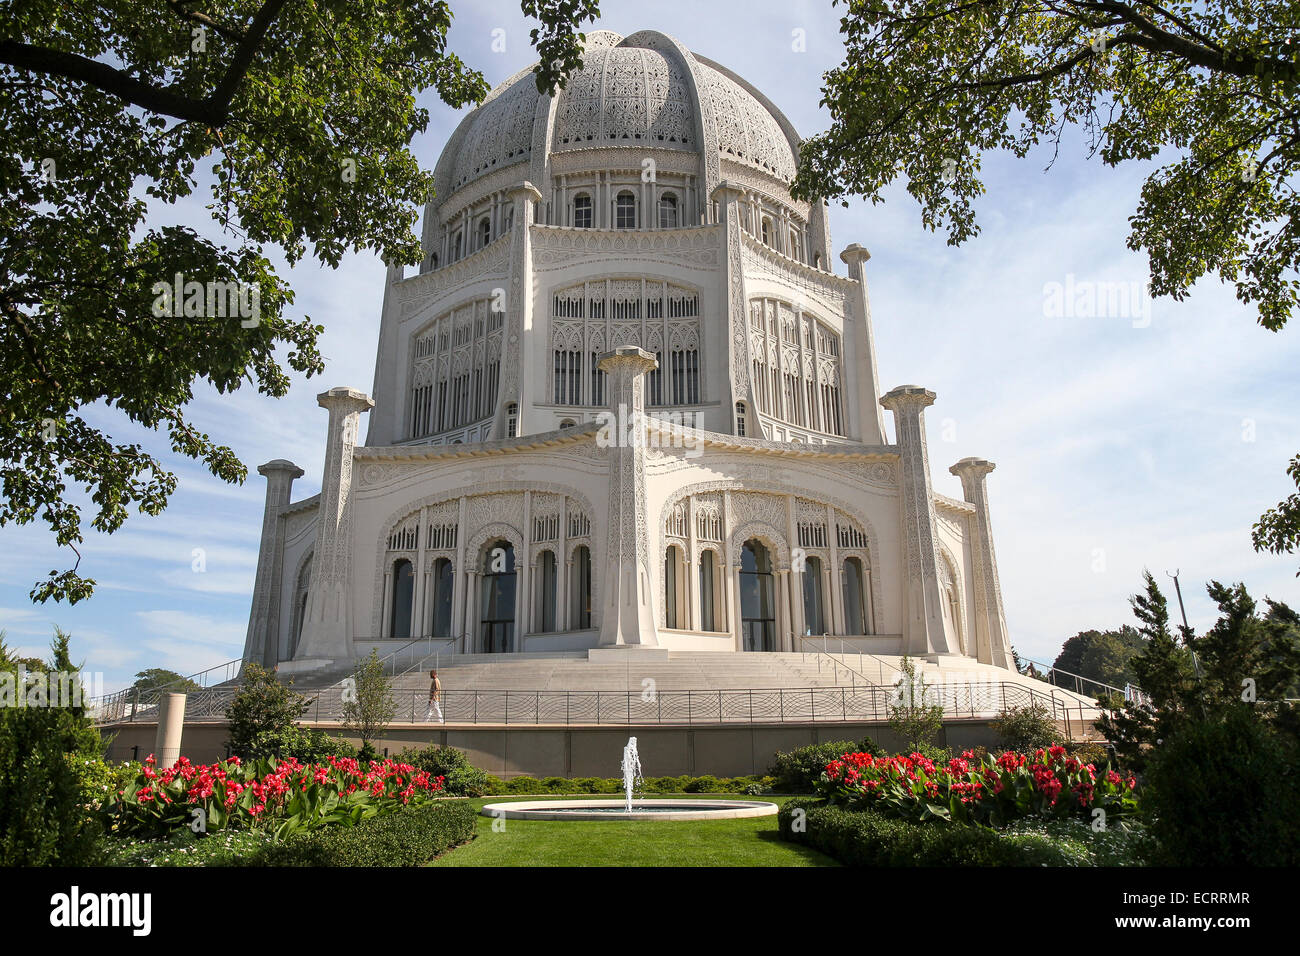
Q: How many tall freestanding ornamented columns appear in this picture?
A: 5